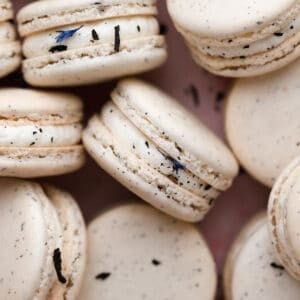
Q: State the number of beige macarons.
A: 10